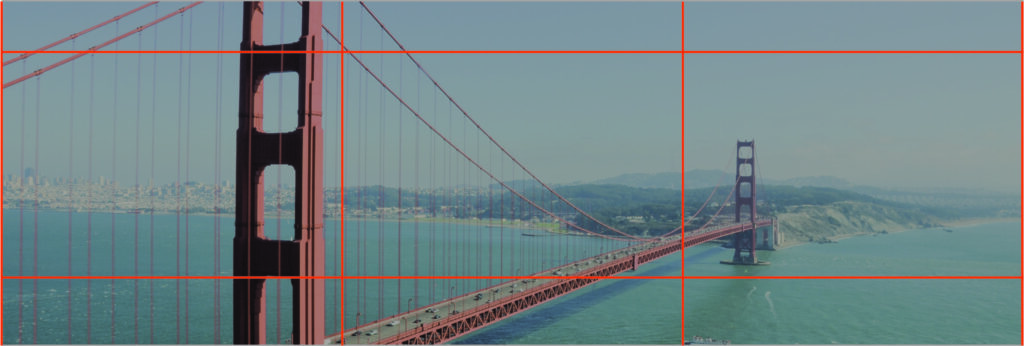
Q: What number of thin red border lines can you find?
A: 6